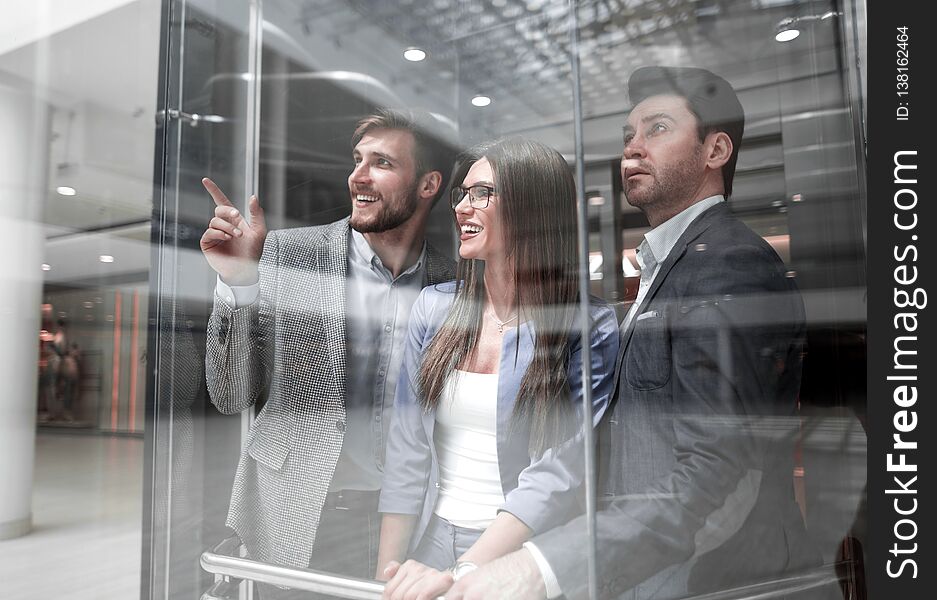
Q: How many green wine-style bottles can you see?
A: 0